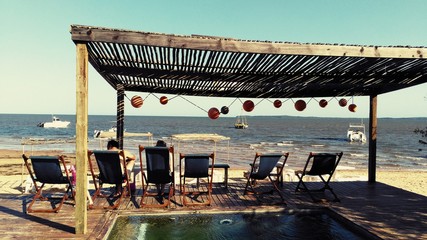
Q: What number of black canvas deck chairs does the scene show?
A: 6